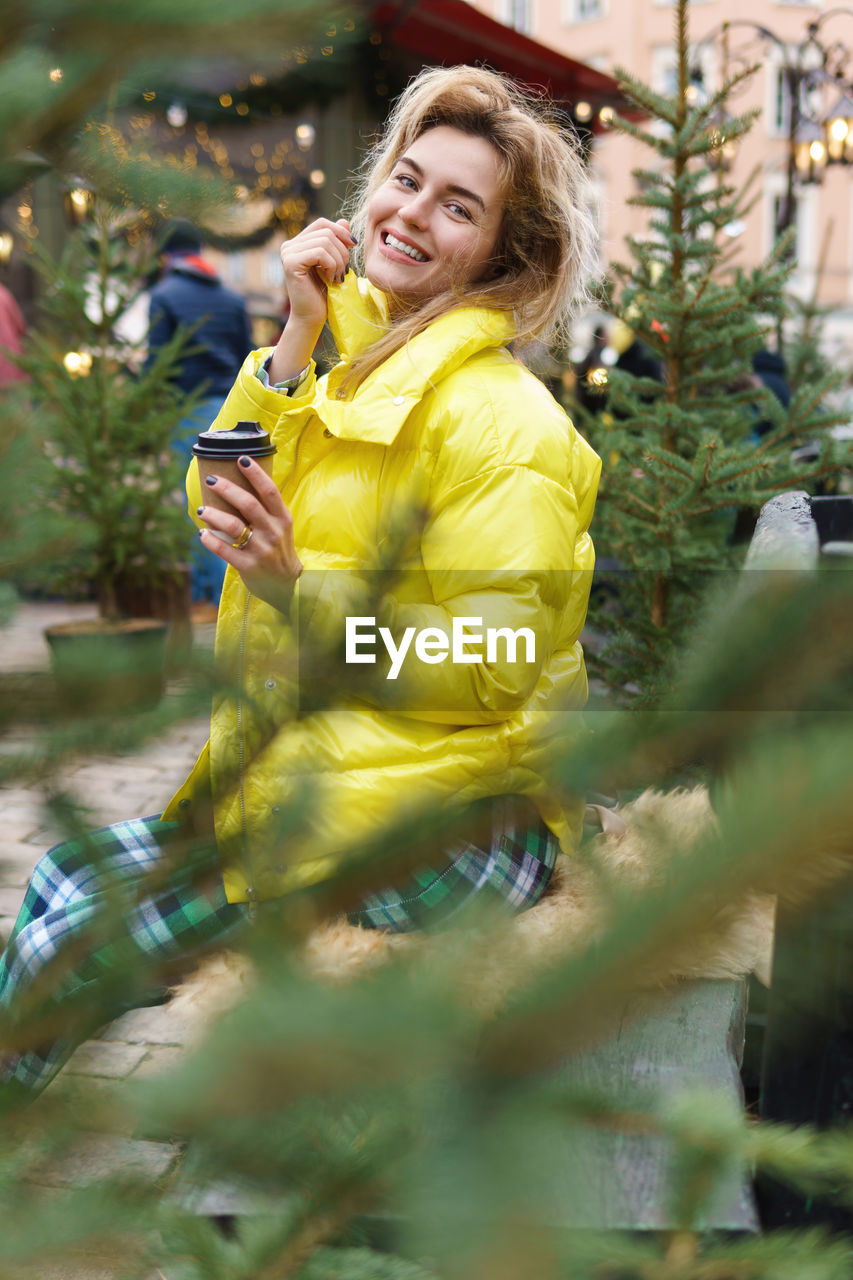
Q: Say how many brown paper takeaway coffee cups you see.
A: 1